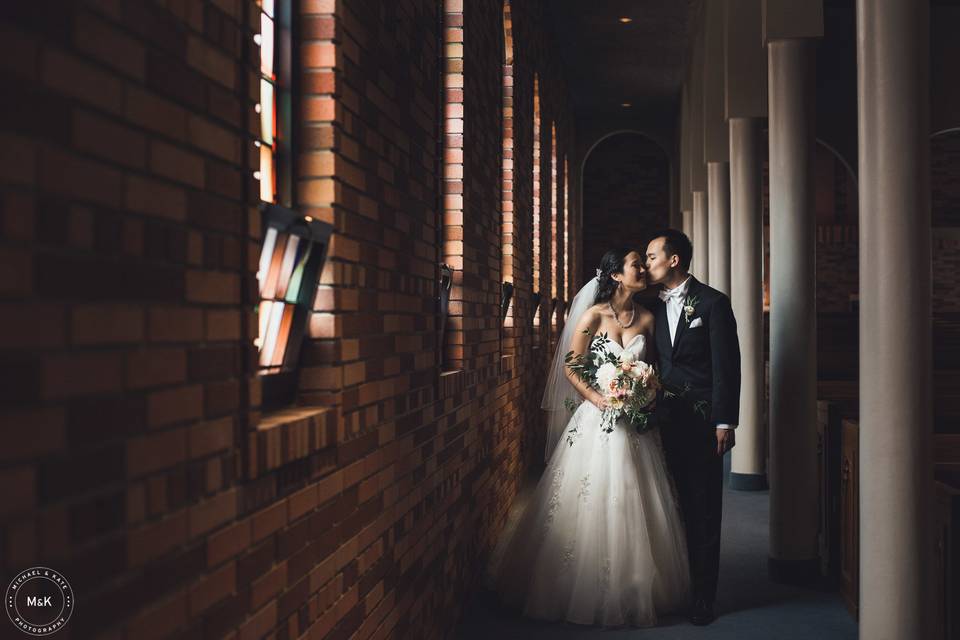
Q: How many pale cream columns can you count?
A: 6